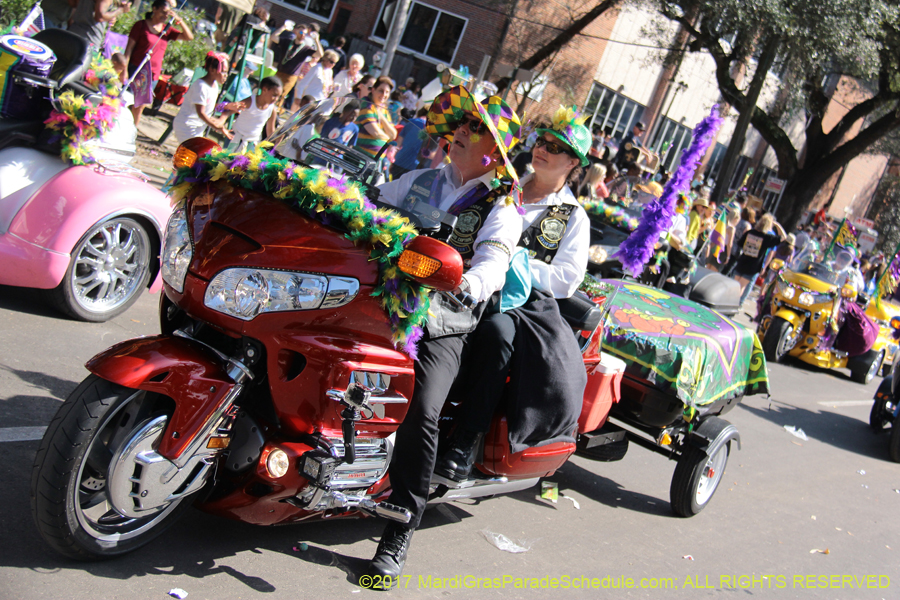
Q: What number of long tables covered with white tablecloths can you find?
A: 0